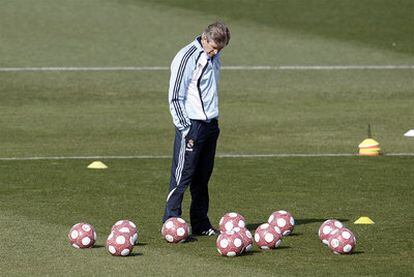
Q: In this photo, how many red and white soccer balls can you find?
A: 11